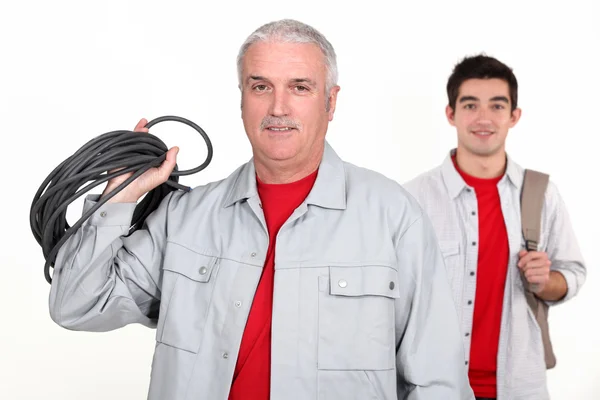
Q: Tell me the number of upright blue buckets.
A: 0